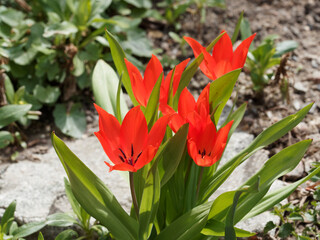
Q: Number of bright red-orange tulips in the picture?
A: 5